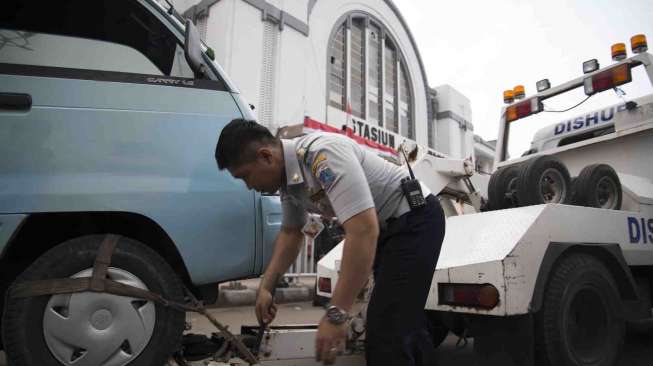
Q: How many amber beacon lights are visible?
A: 4